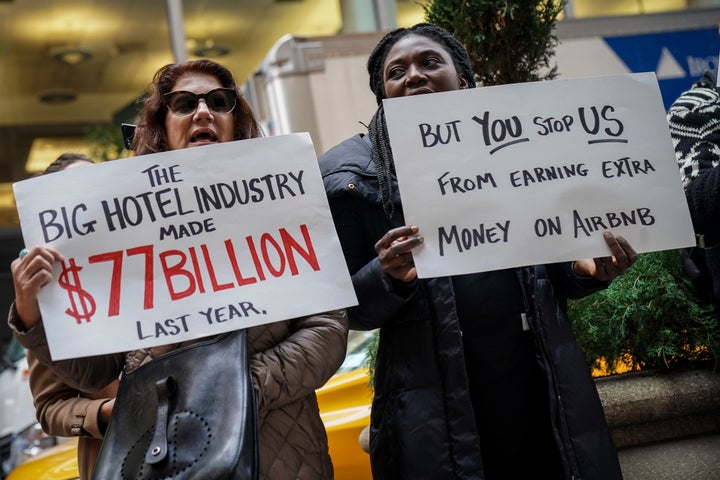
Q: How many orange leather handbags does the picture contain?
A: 0